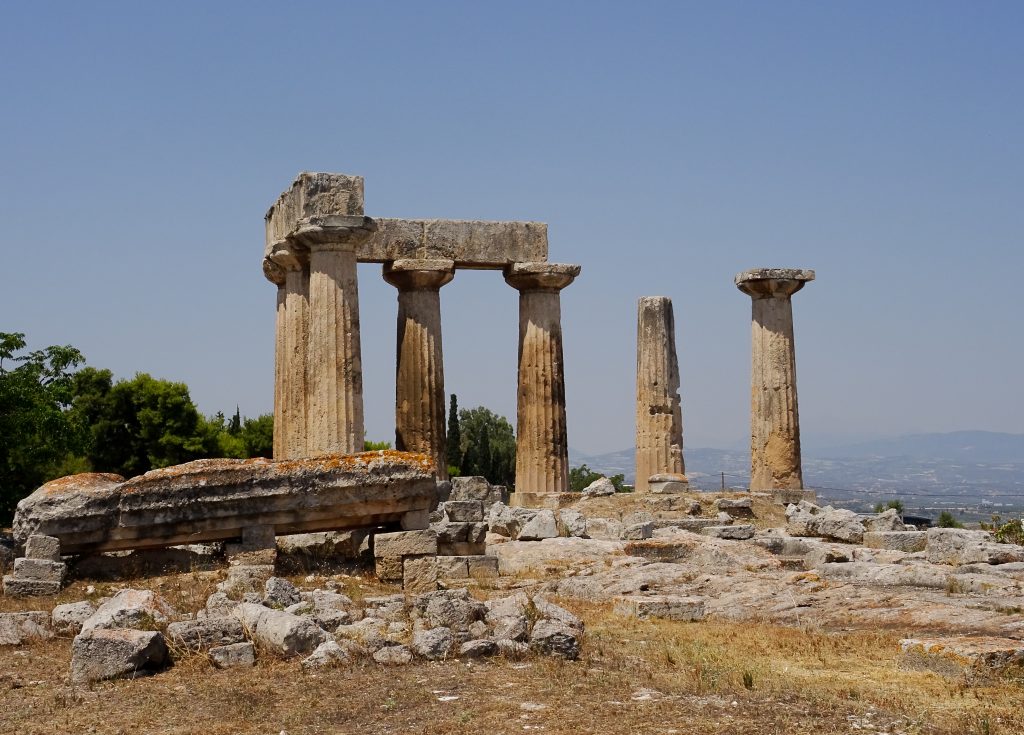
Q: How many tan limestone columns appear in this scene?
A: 7